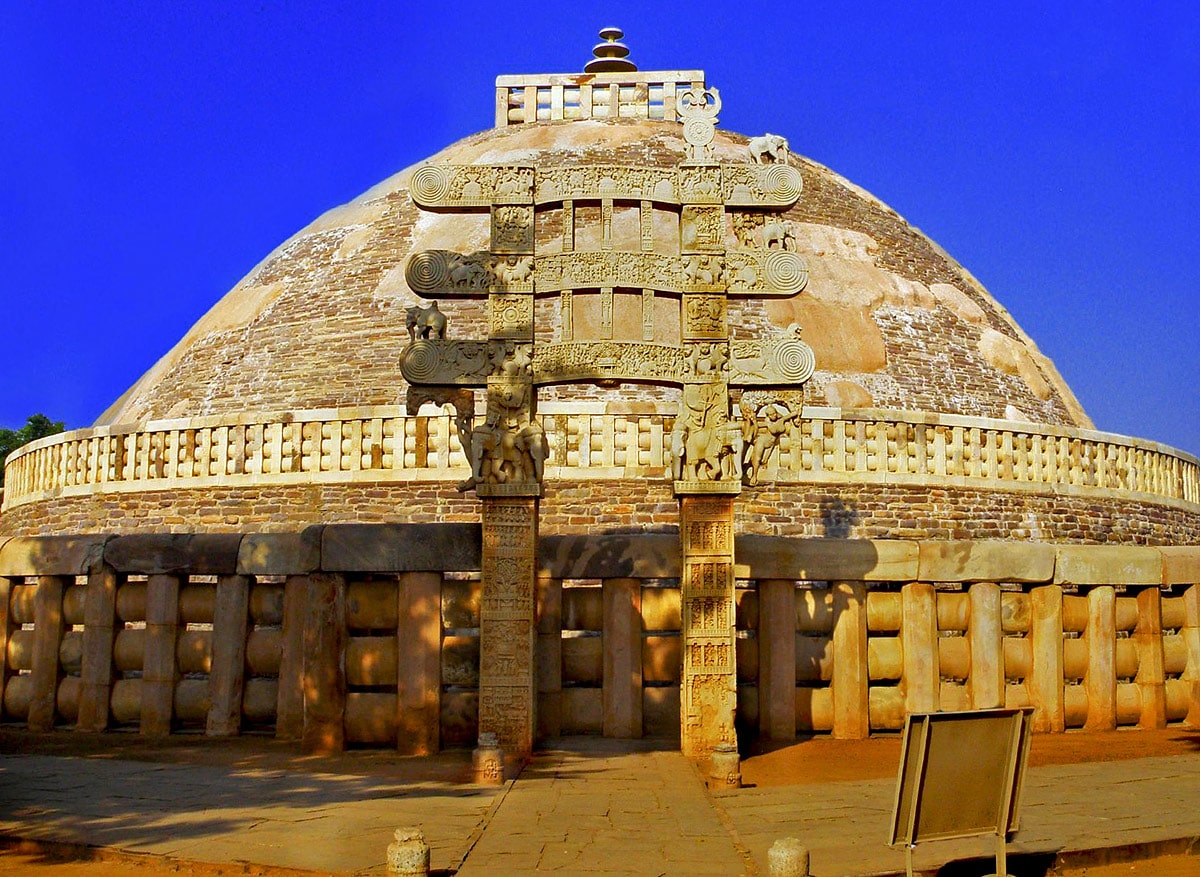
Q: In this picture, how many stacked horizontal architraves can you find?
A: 3